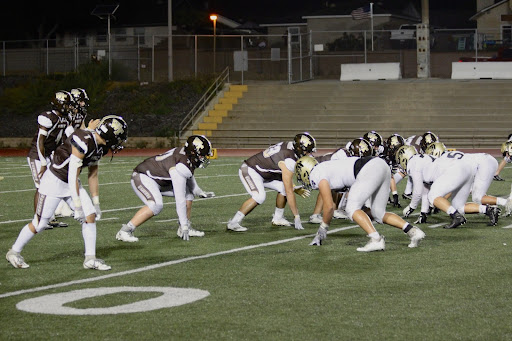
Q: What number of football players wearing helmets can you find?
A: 13